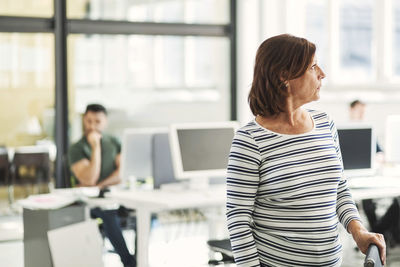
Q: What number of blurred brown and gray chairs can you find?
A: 2